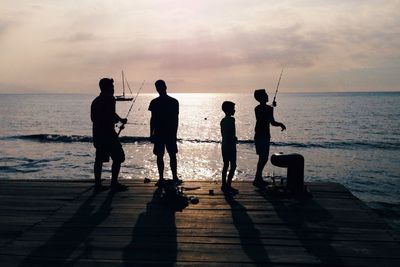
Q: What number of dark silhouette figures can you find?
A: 4